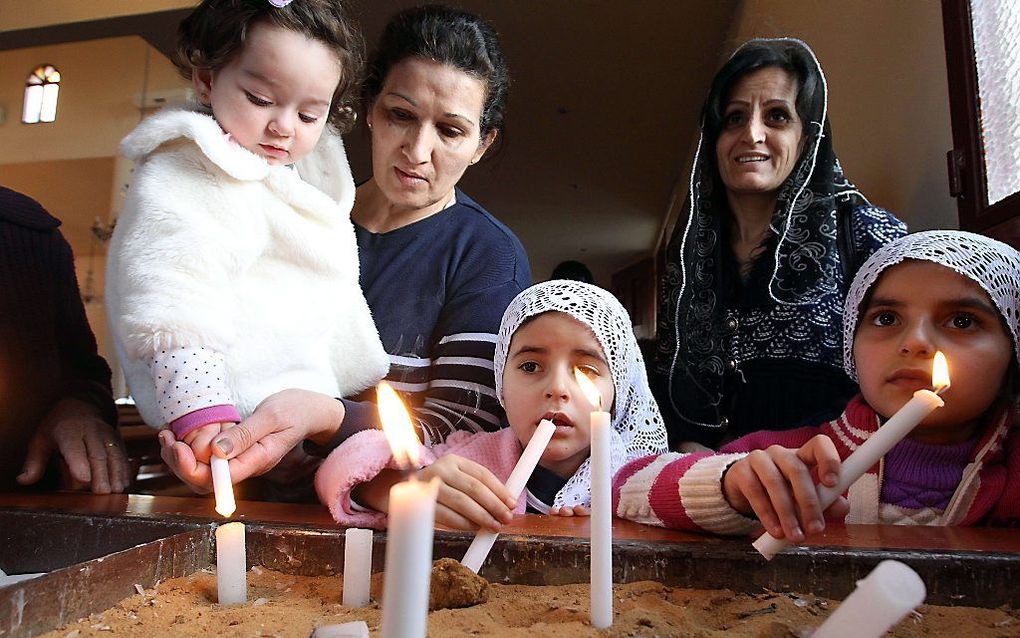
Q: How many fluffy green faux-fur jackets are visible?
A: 0